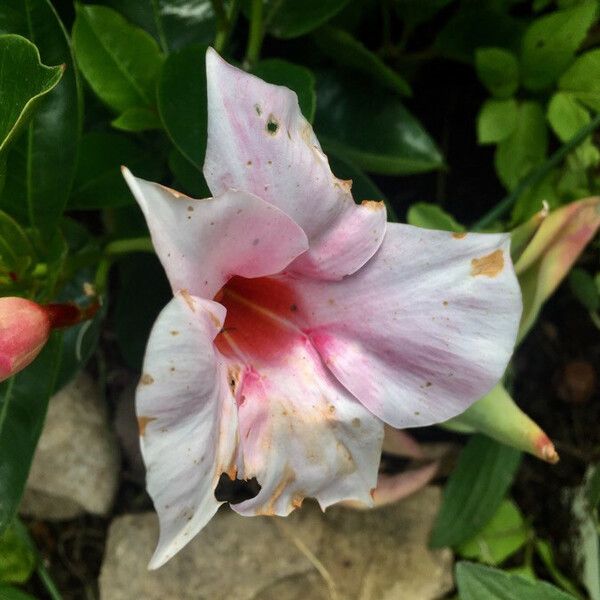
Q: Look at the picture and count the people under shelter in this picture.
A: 0